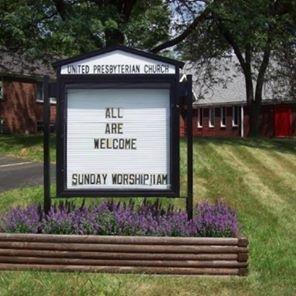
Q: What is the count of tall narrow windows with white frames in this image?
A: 4